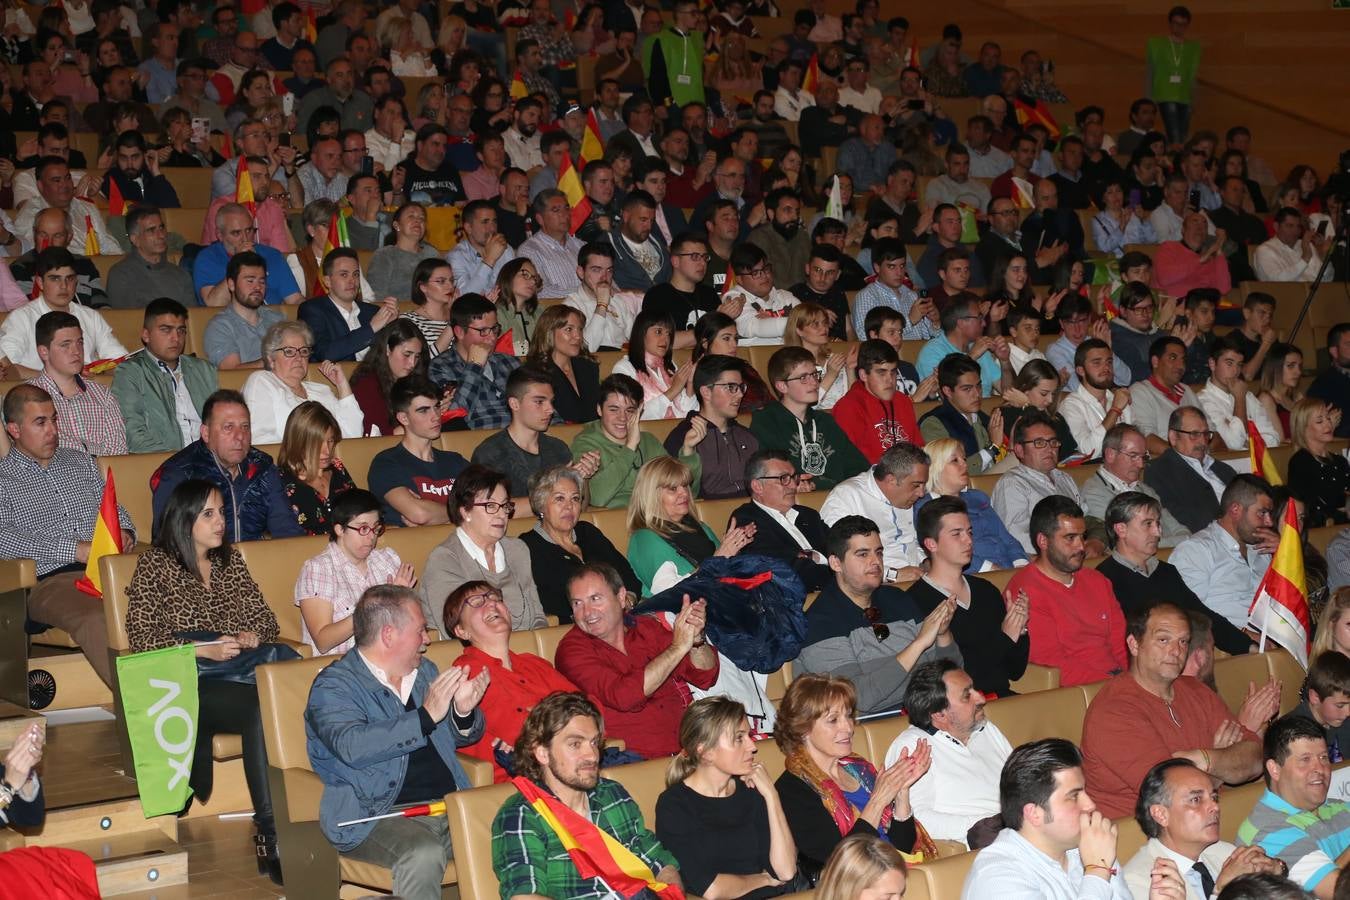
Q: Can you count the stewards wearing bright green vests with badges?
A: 2